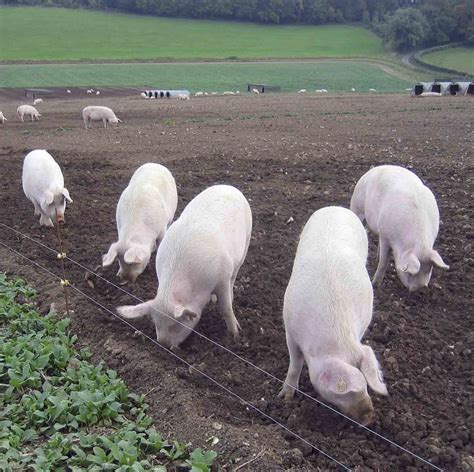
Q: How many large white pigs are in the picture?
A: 5